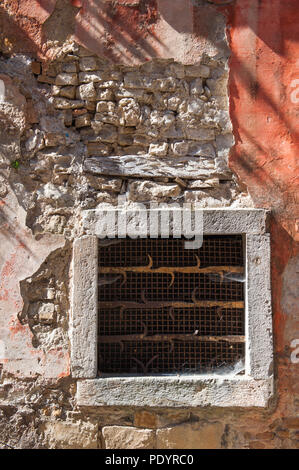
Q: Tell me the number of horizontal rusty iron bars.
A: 3